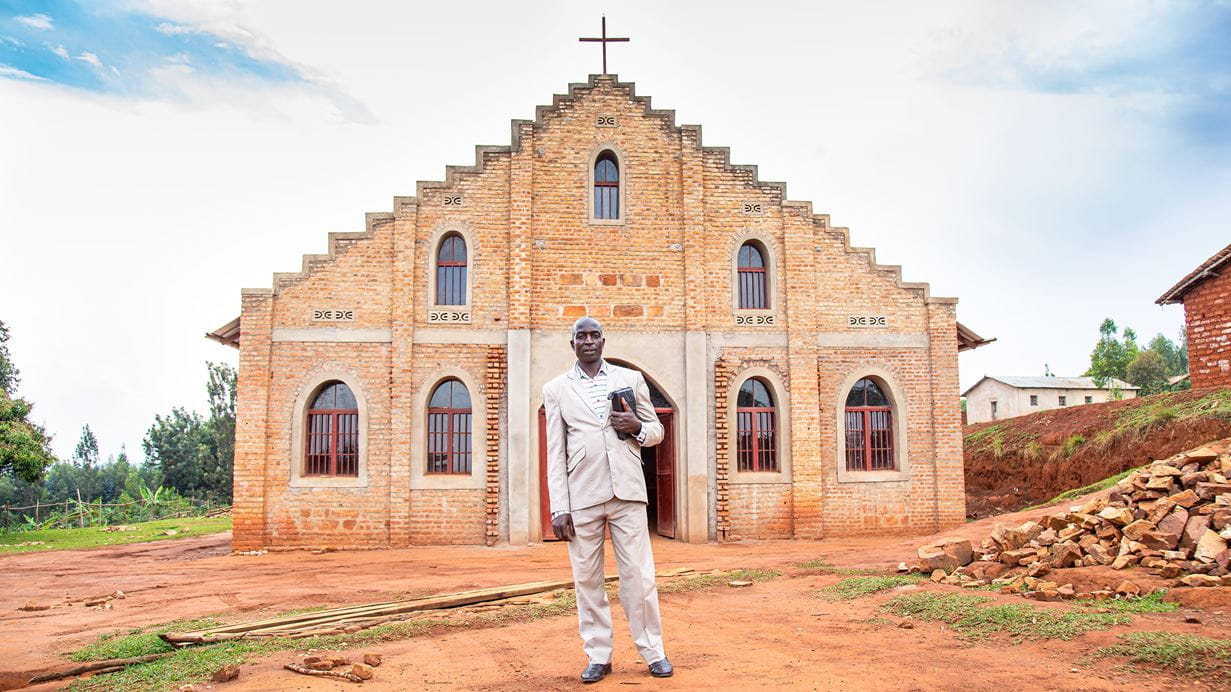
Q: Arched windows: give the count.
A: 7